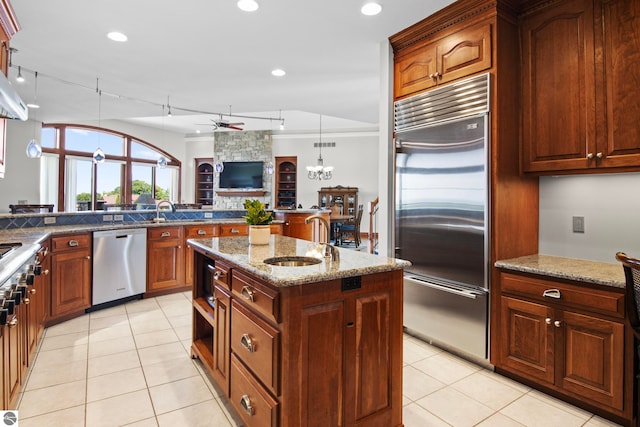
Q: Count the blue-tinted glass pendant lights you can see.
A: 5